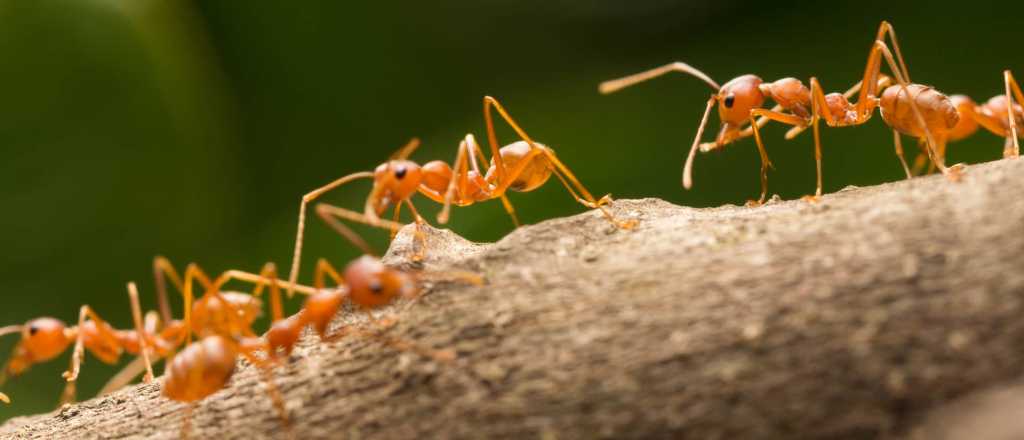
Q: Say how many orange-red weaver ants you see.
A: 5